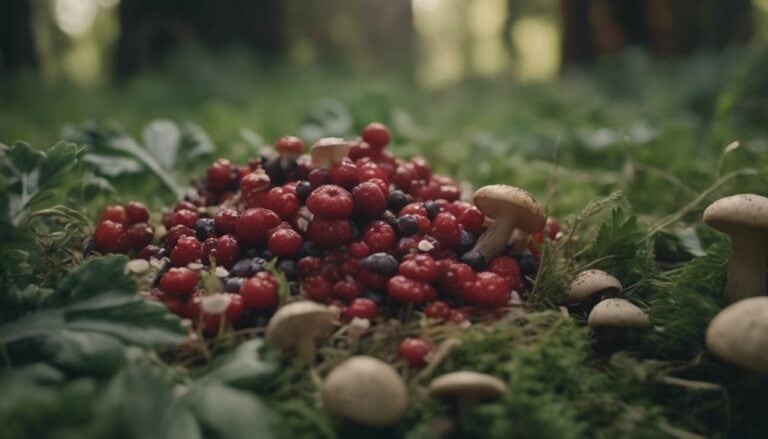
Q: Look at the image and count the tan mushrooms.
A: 9